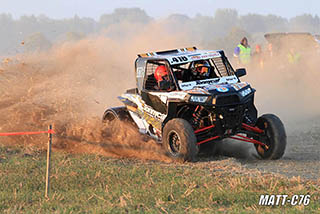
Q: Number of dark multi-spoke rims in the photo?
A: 1